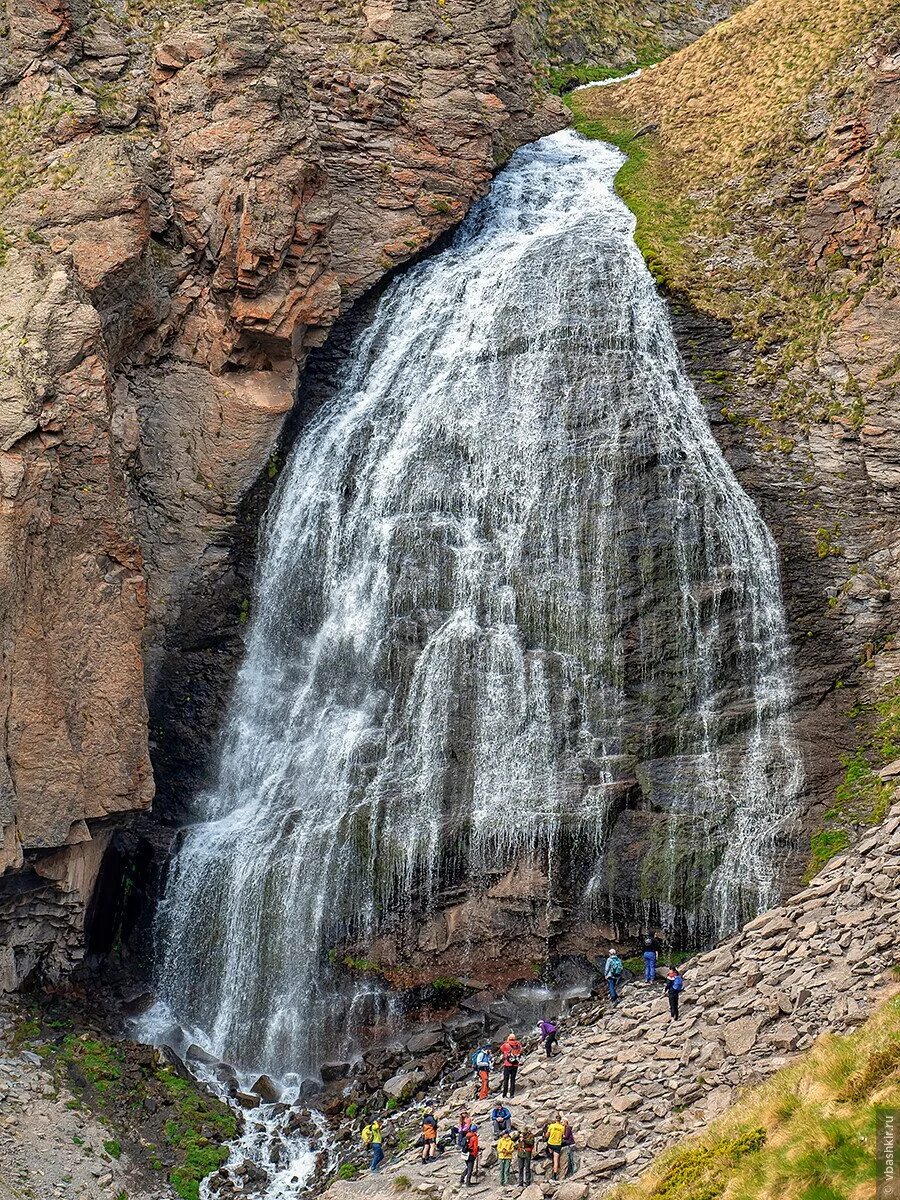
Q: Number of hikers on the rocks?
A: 15